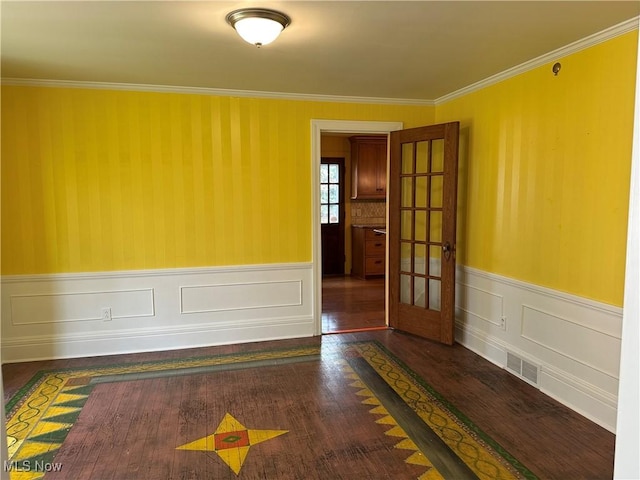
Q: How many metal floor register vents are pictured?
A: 1